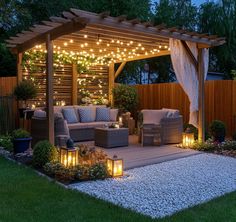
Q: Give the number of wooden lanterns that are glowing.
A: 3